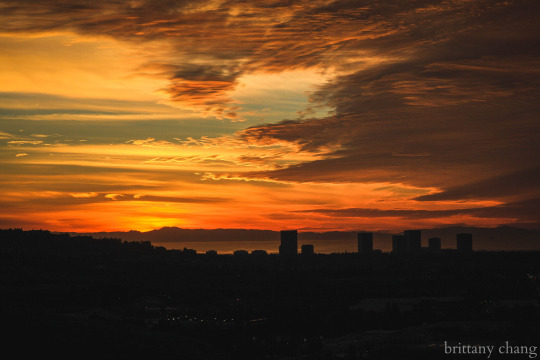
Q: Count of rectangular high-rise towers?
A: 6